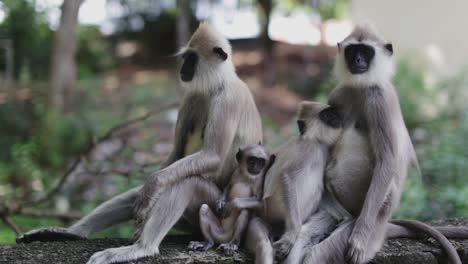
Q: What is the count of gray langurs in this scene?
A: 4